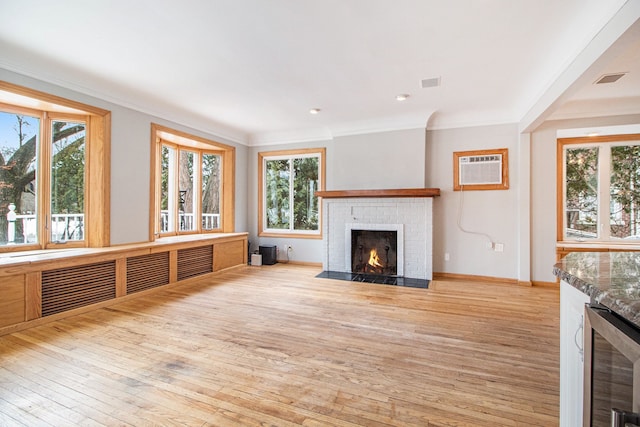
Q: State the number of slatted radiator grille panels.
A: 3